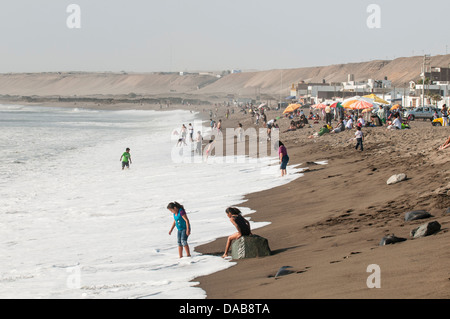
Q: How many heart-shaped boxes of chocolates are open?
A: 0